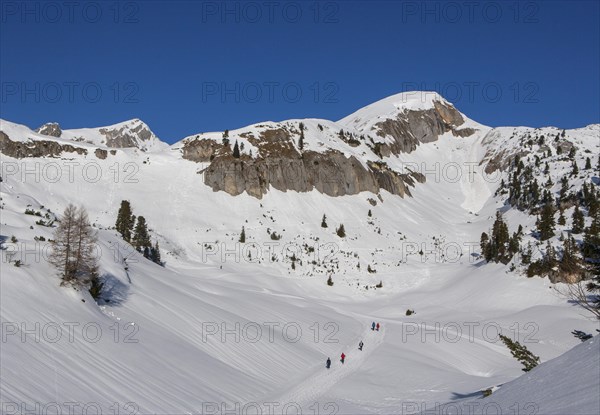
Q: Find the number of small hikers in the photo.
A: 5